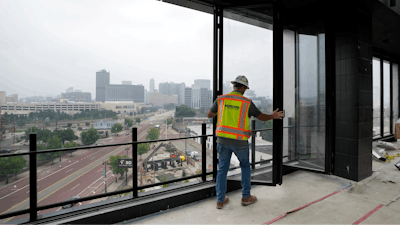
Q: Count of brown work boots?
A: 2